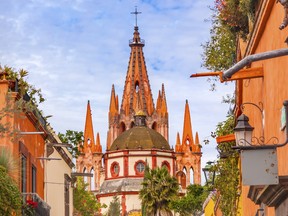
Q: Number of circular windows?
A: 3